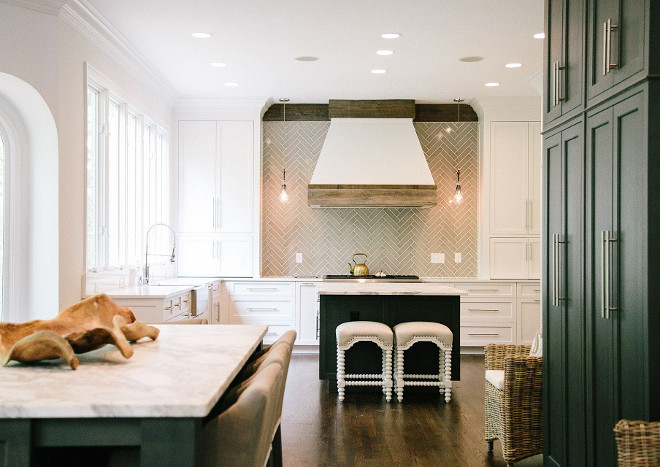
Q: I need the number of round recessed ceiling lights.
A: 9